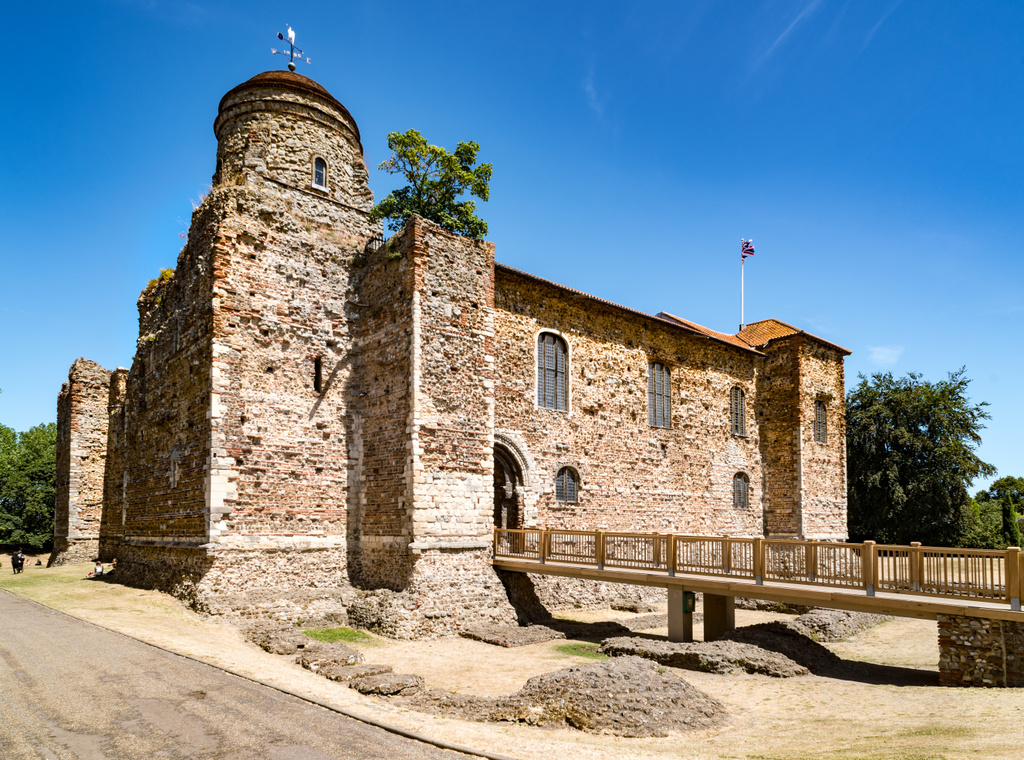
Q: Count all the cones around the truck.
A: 0